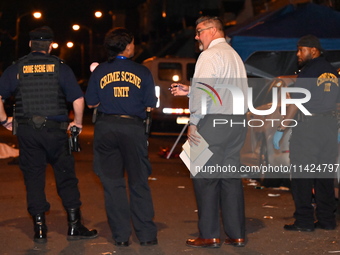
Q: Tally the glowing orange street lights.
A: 5